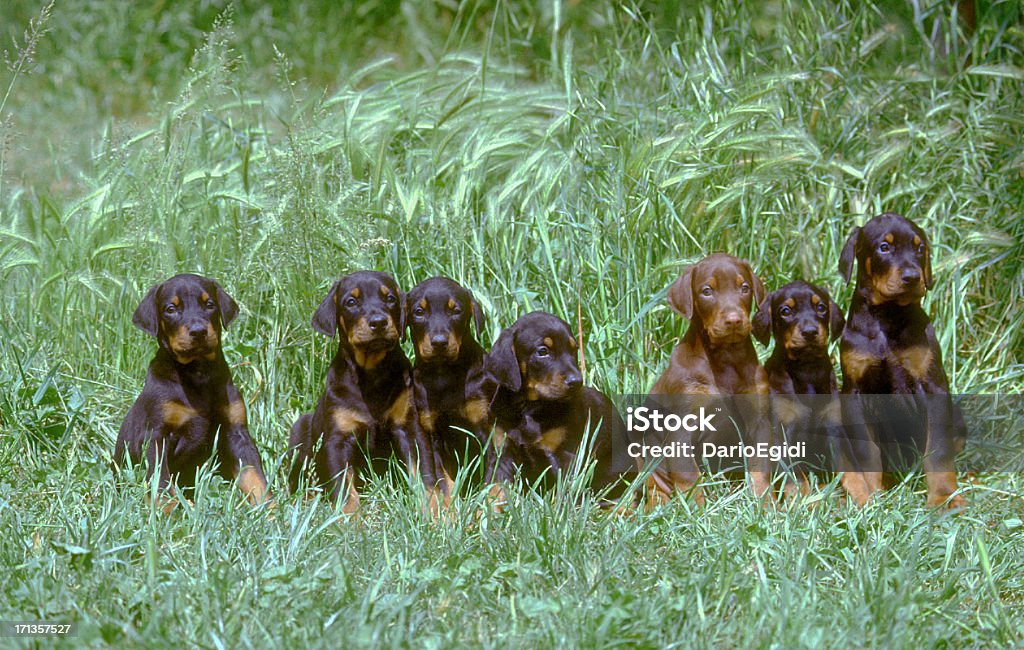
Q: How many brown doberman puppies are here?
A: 1